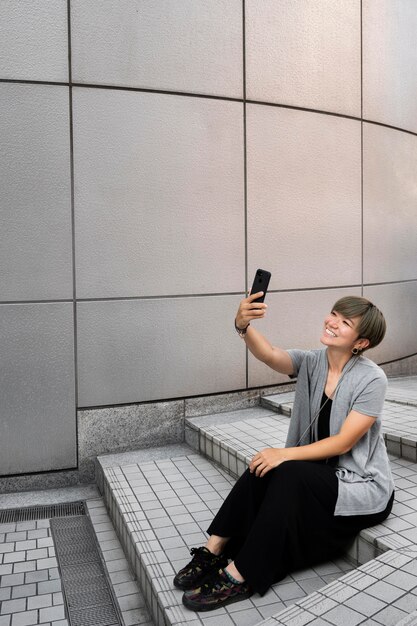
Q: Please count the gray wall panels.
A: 12